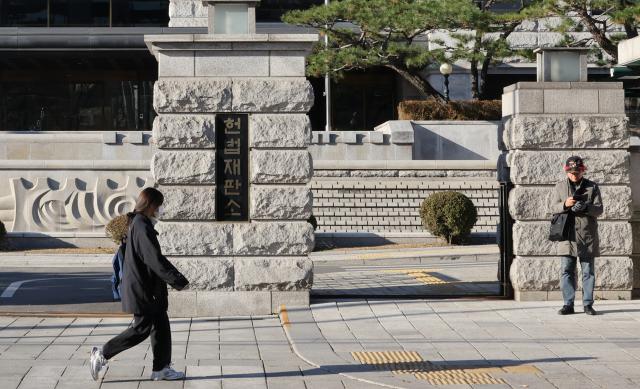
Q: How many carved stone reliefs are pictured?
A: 1